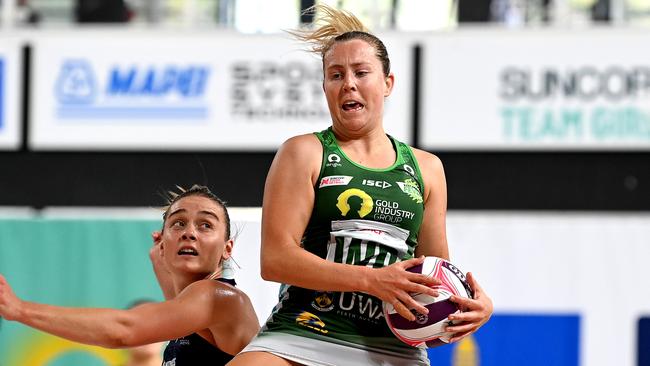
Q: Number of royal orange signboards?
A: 0